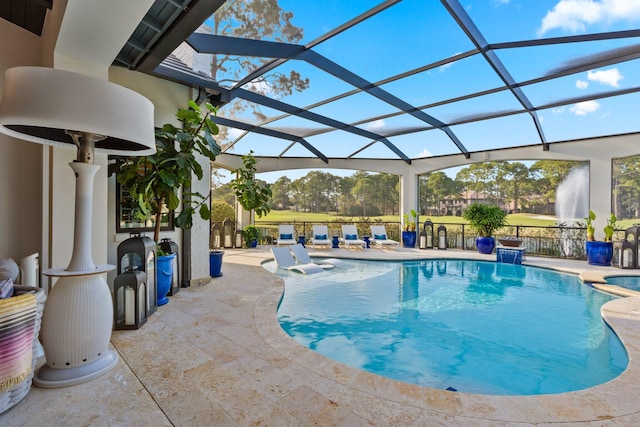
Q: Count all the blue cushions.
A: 4